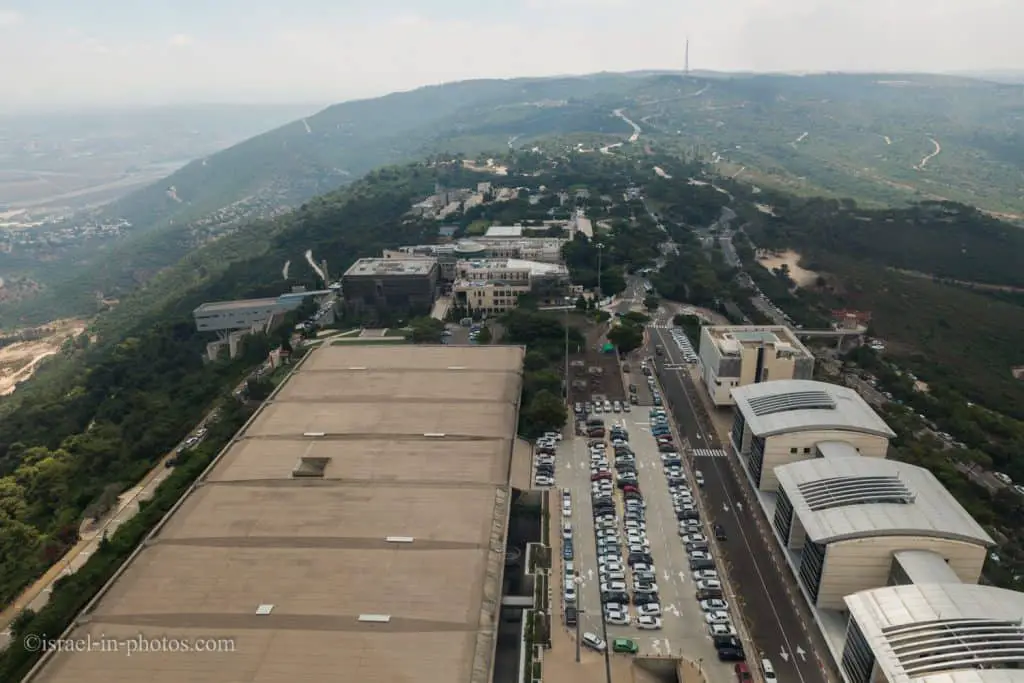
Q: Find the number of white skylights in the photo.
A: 7